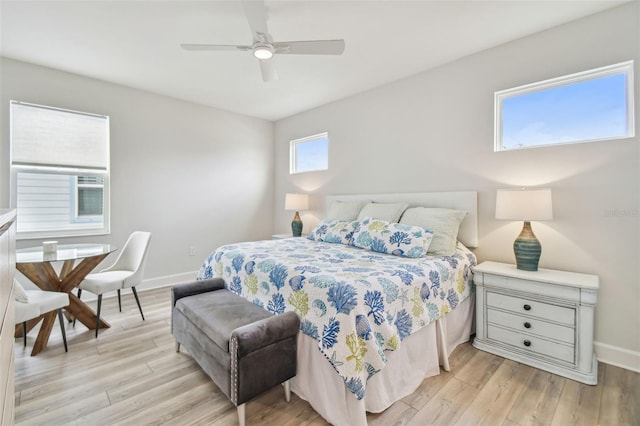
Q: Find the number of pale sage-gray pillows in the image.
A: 3